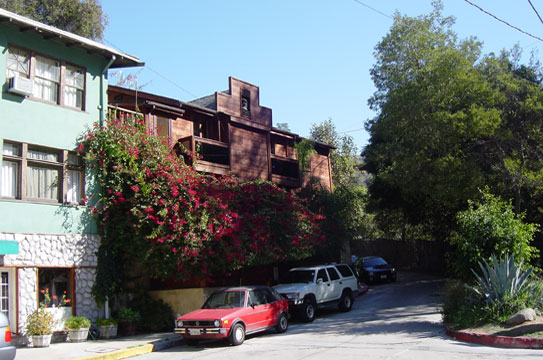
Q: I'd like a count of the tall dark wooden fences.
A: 1